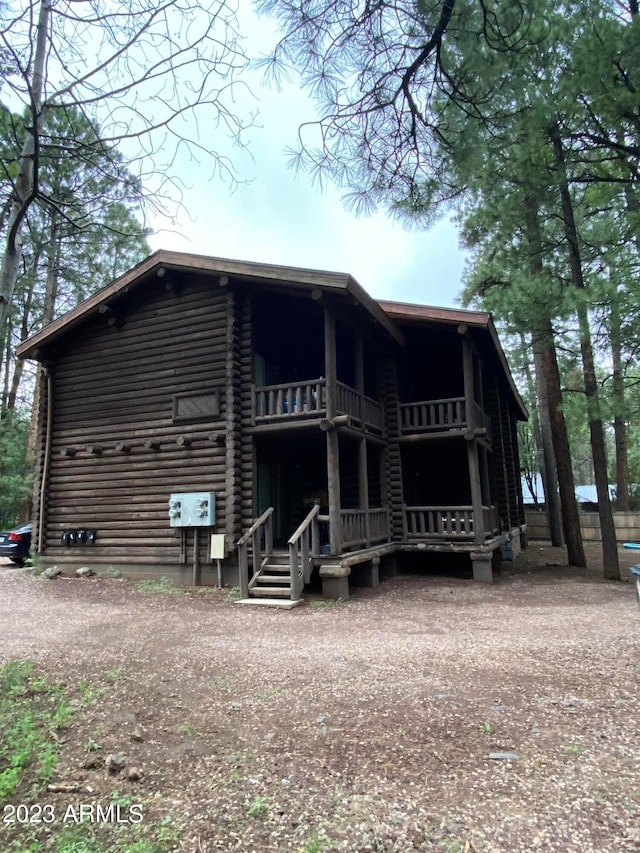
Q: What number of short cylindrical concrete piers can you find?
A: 3